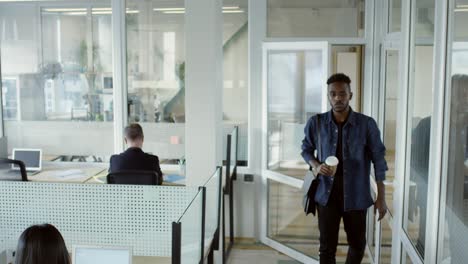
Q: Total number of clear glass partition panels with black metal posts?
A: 3